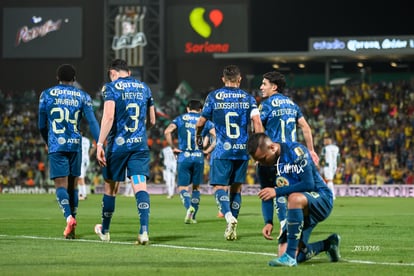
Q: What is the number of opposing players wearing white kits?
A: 3